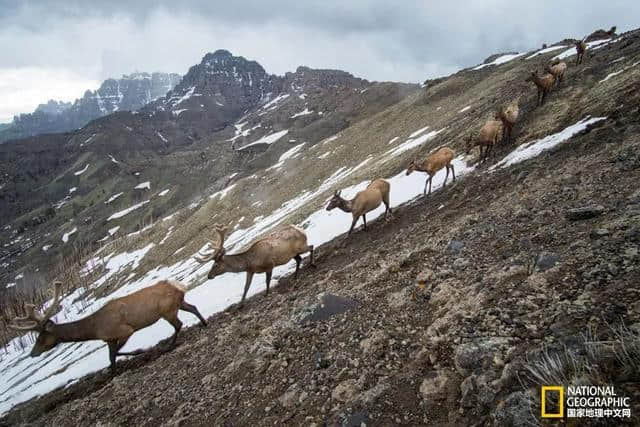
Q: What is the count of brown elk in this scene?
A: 9